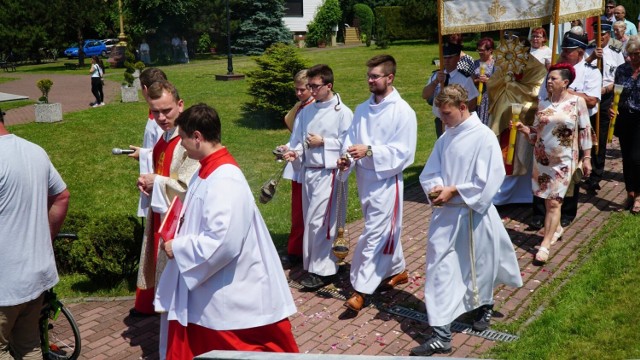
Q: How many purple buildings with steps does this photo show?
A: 0